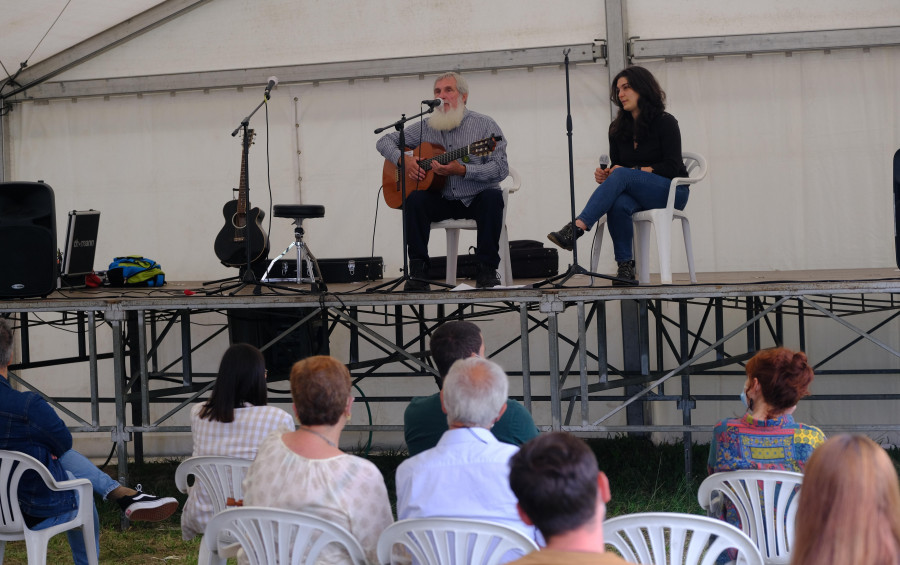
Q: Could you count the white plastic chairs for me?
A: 8